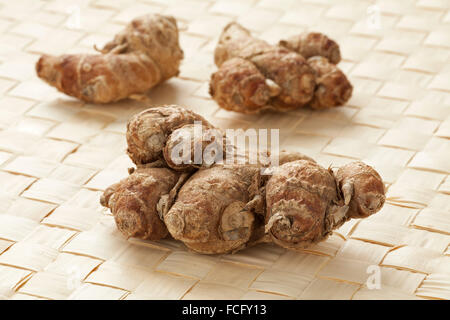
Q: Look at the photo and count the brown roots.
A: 3